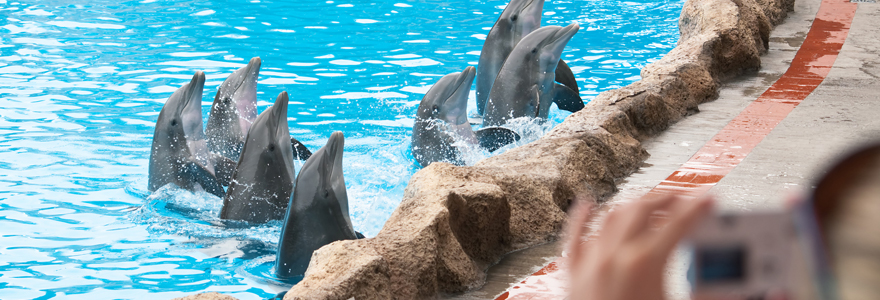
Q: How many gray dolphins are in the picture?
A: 7